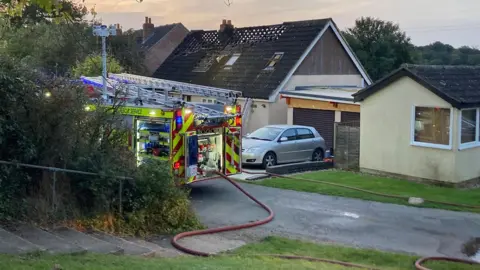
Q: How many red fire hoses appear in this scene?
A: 2